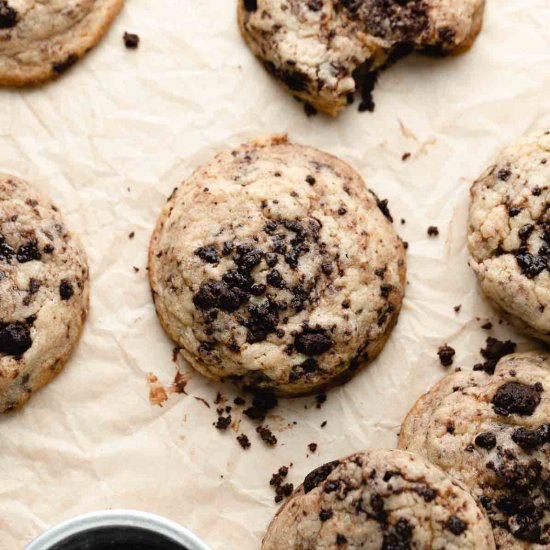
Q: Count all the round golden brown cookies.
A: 7